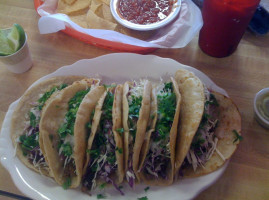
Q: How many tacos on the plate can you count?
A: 6